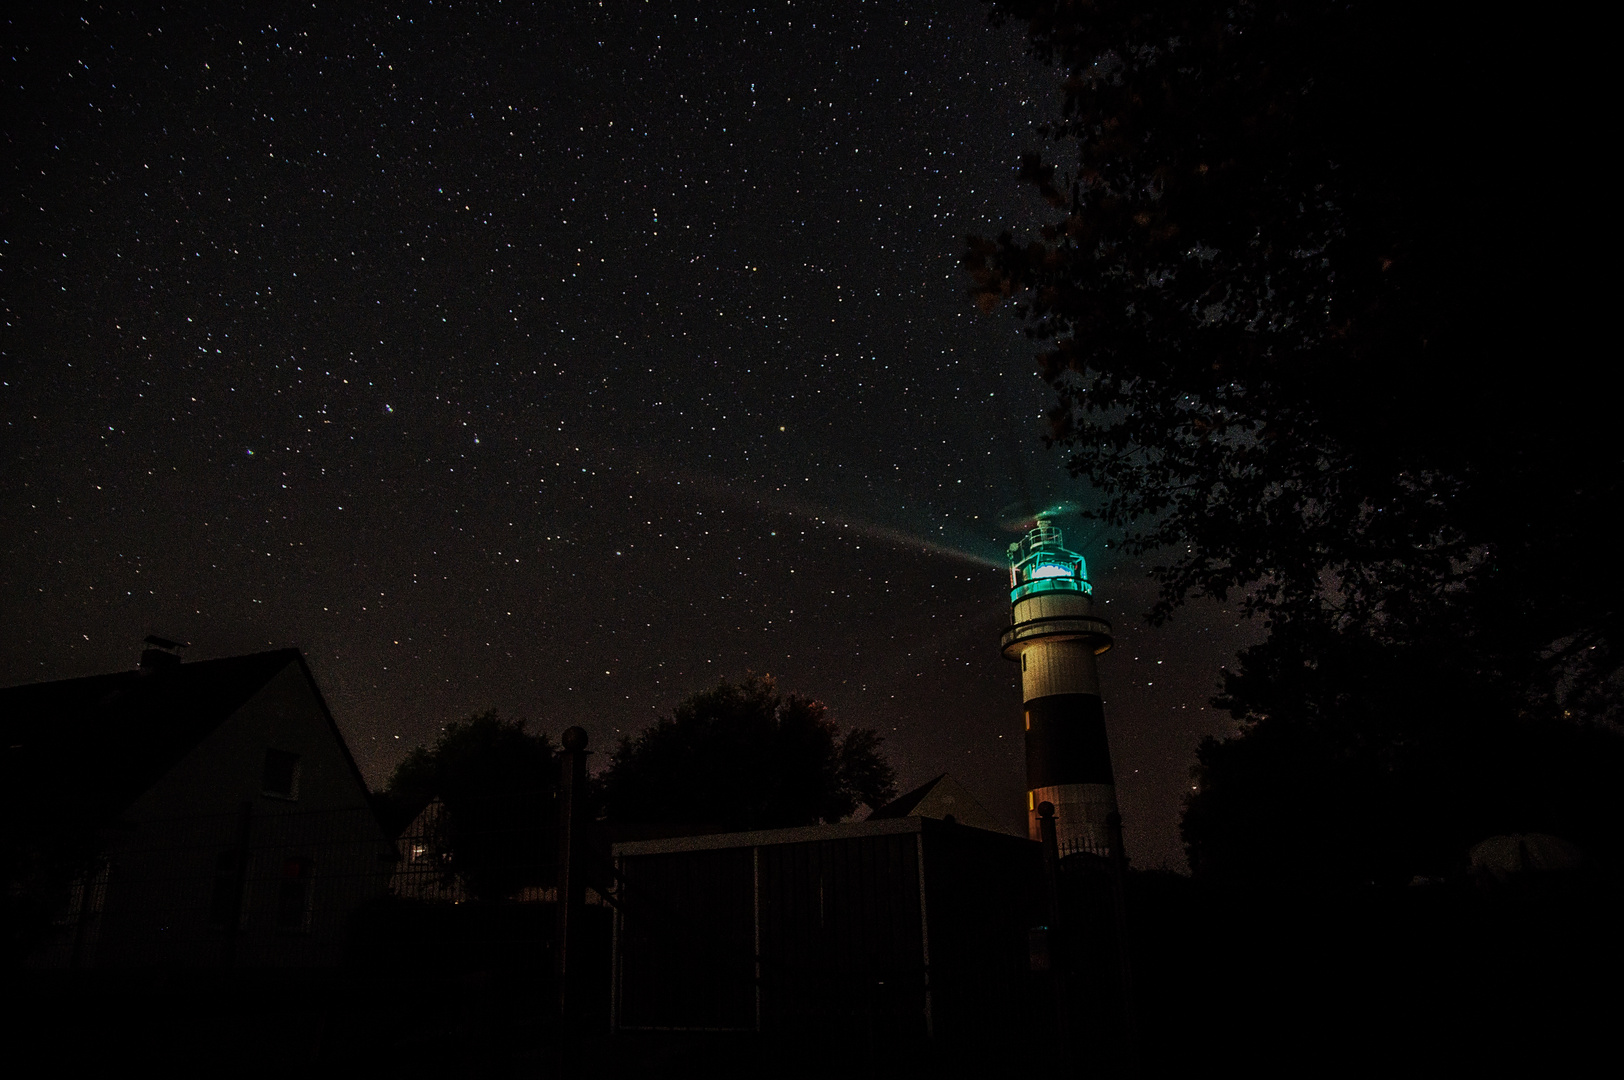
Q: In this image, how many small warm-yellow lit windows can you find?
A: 2